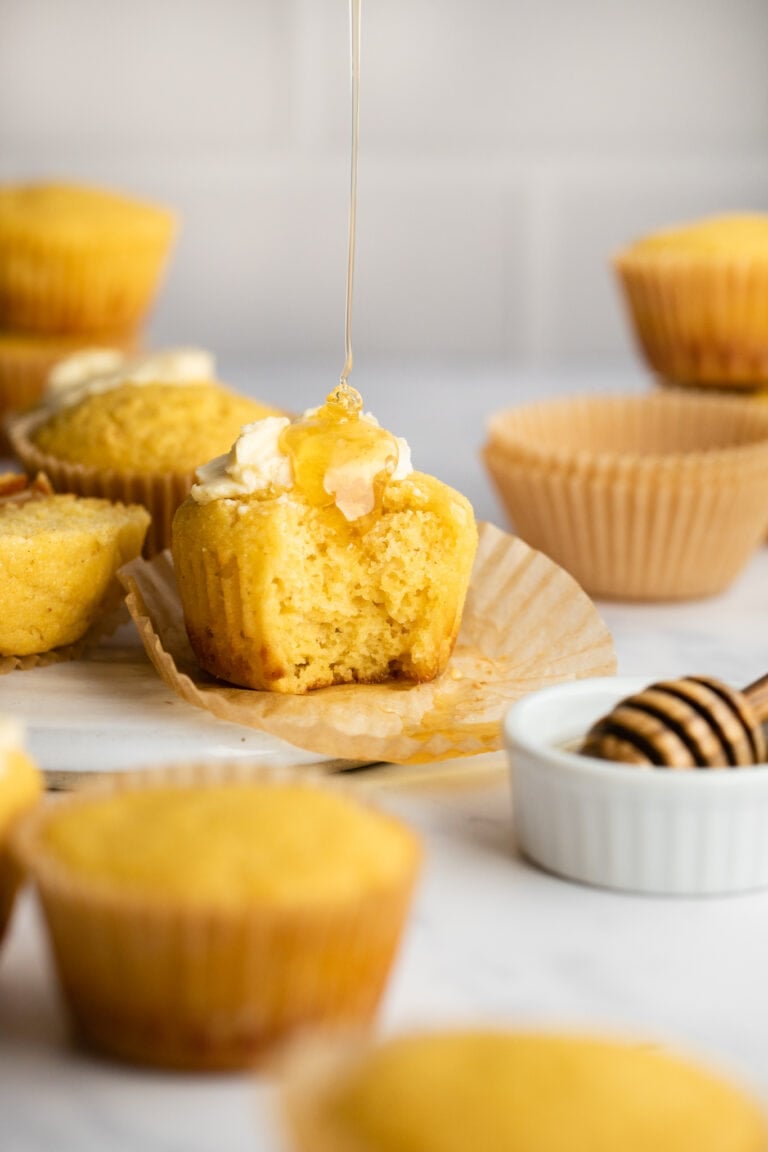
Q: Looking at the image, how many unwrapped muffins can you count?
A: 2